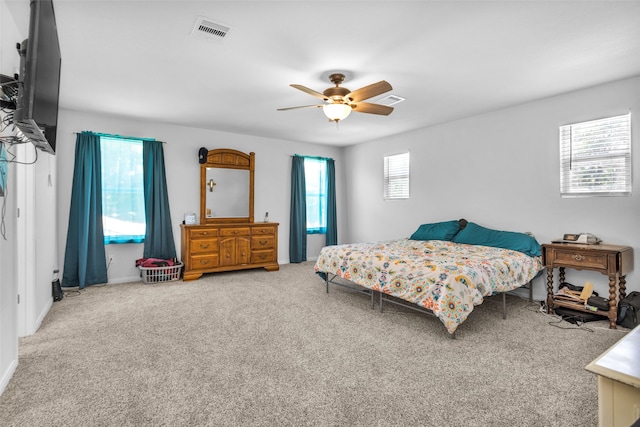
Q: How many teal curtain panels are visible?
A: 4